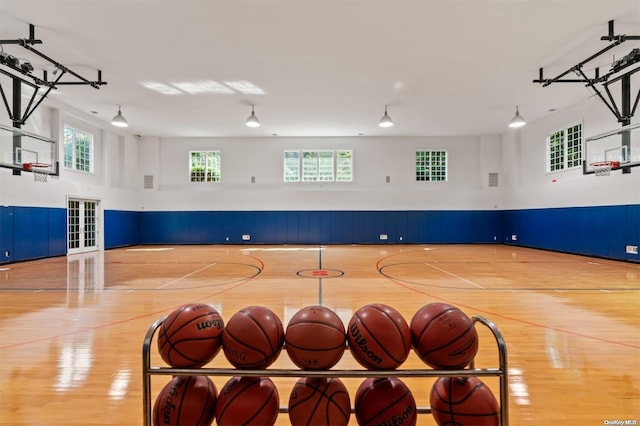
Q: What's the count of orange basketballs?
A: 10